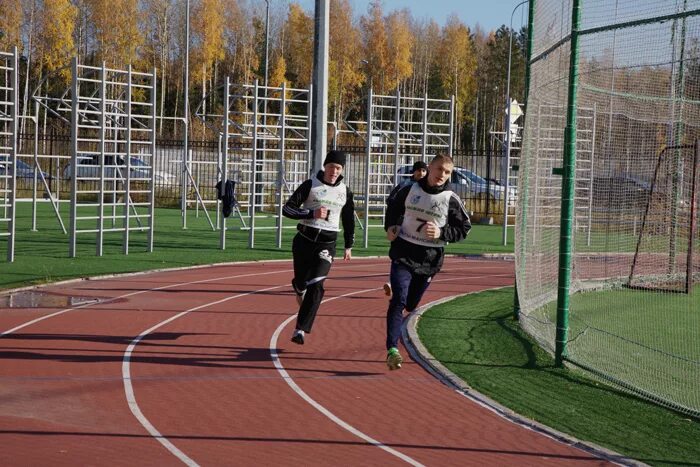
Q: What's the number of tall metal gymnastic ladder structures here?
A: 5